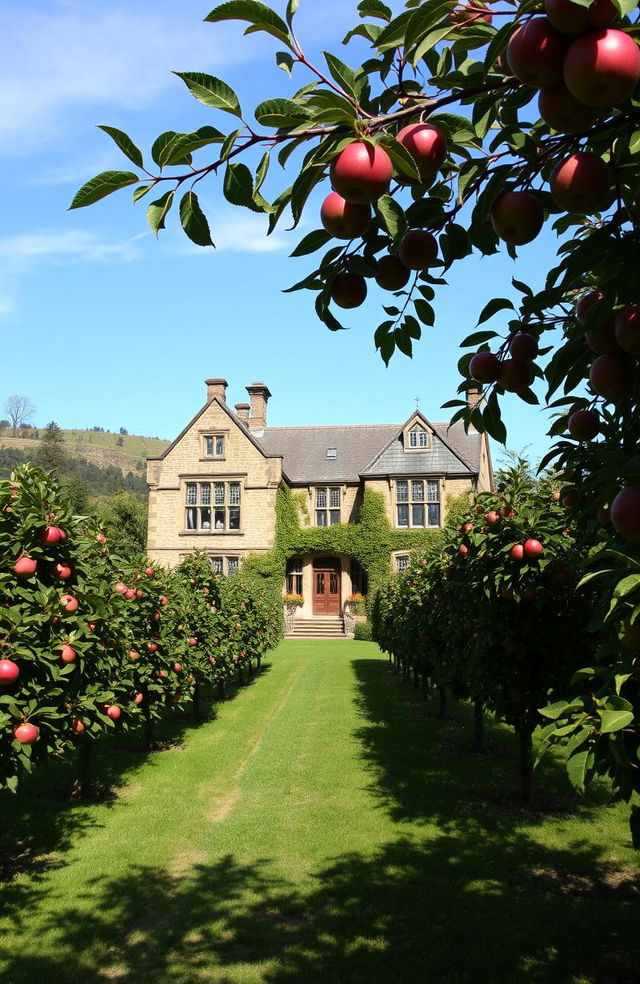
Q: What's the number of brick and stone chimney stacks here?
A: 4